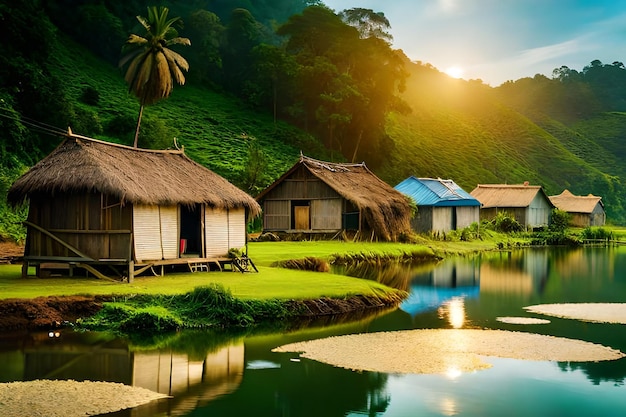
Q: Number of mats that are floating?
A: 4